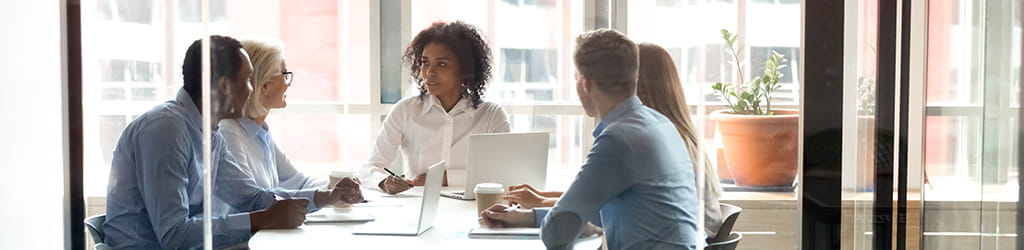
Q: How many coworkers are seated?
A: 5